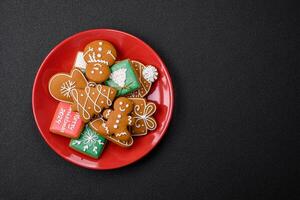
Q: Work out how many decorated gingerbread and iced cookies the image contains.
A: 11